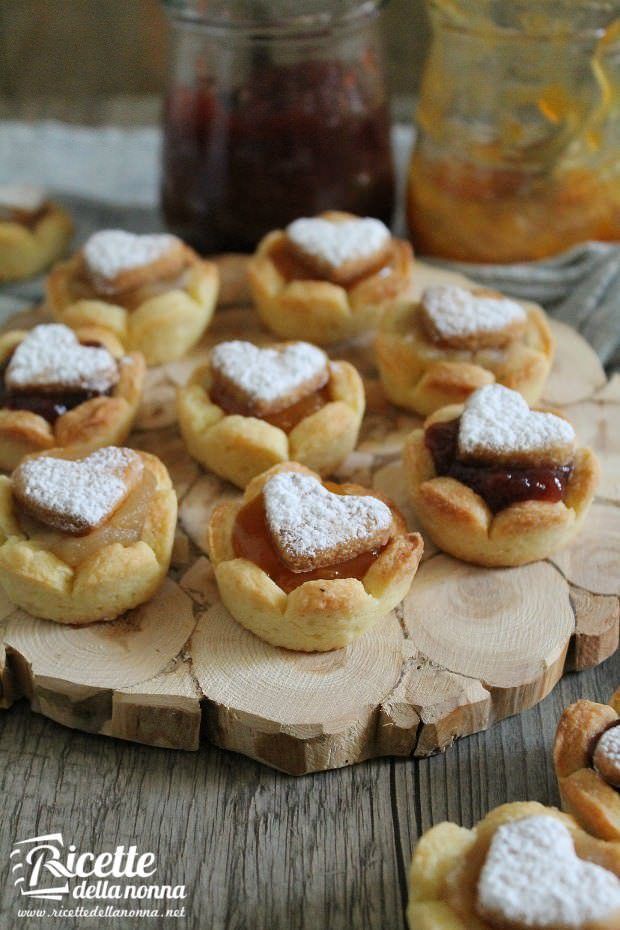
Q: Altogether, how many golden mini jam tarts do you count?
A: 11